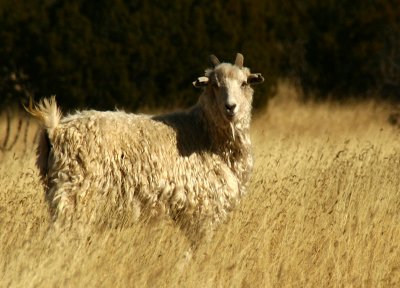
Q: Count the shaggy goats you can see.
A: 1